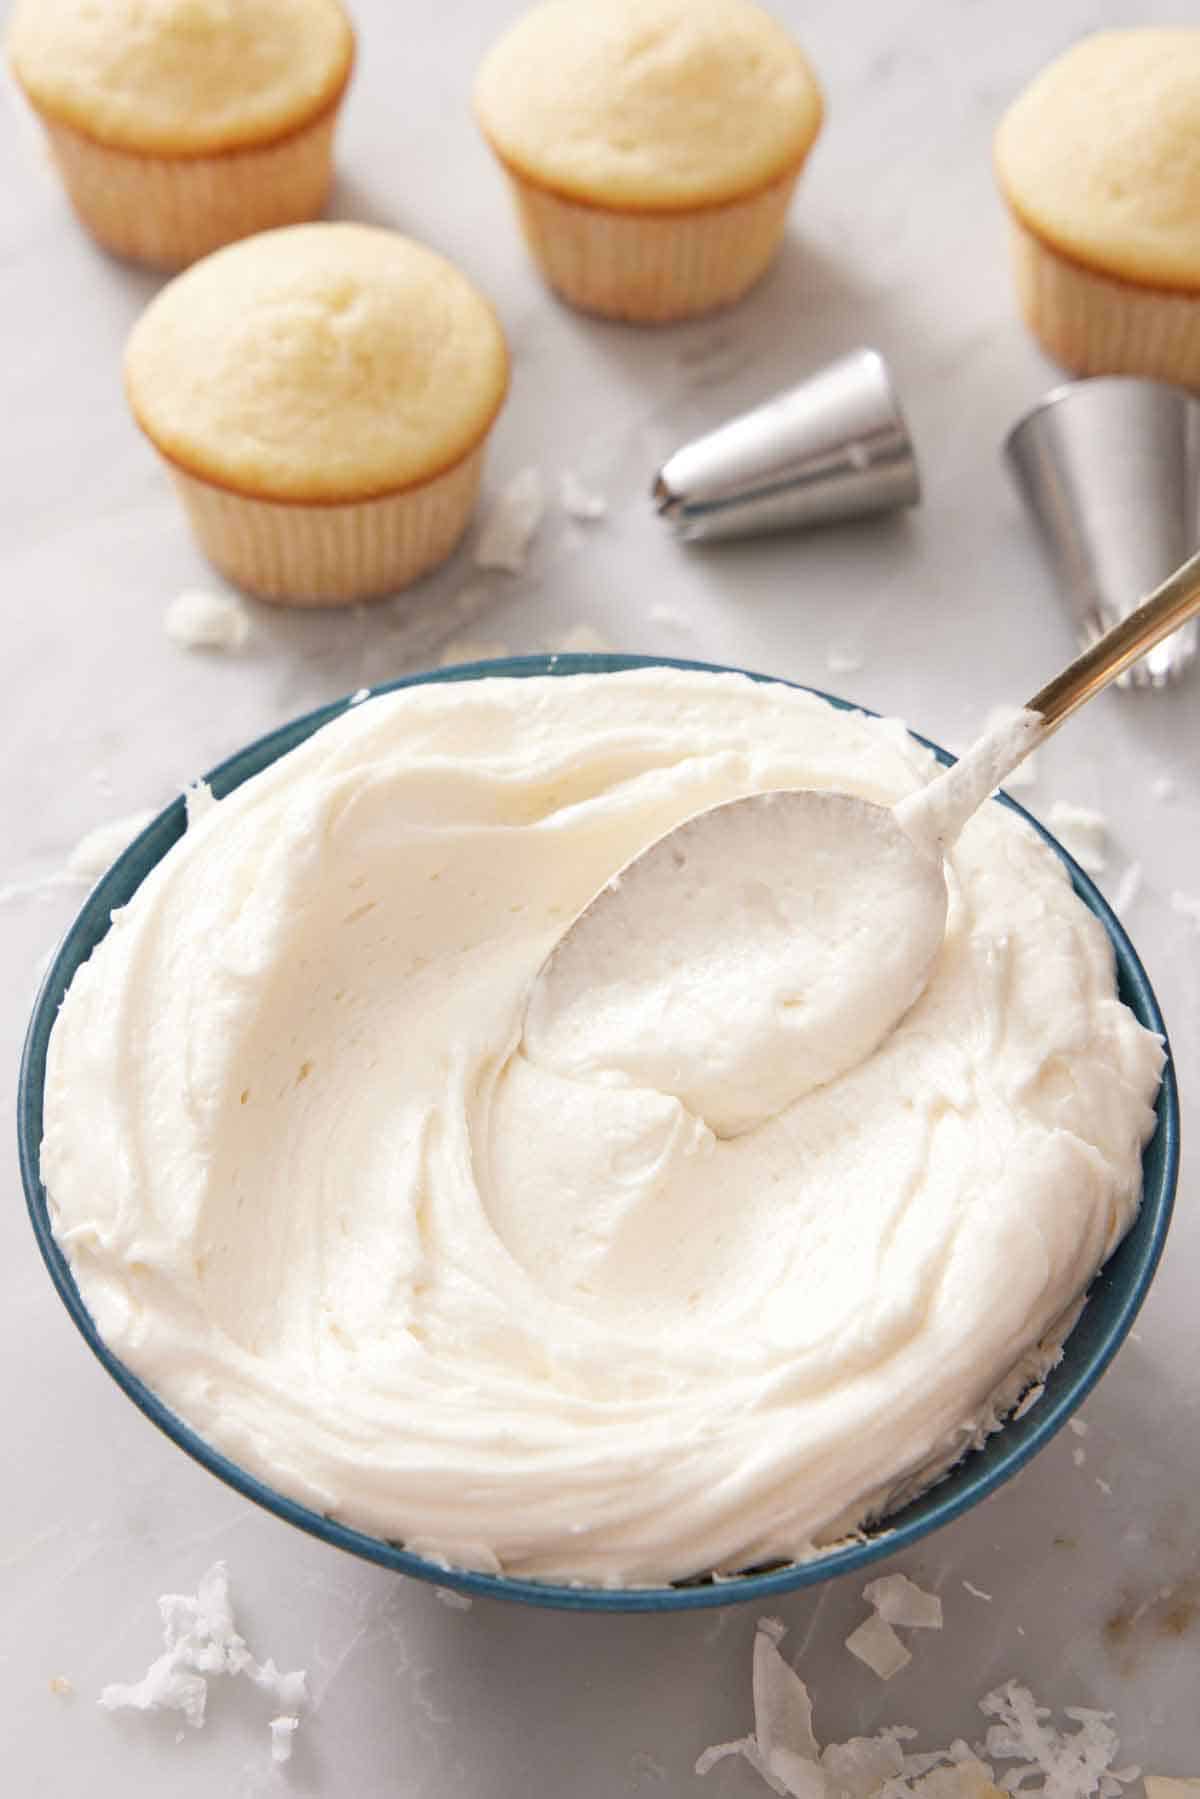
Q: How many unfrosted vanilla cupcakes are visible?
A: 4